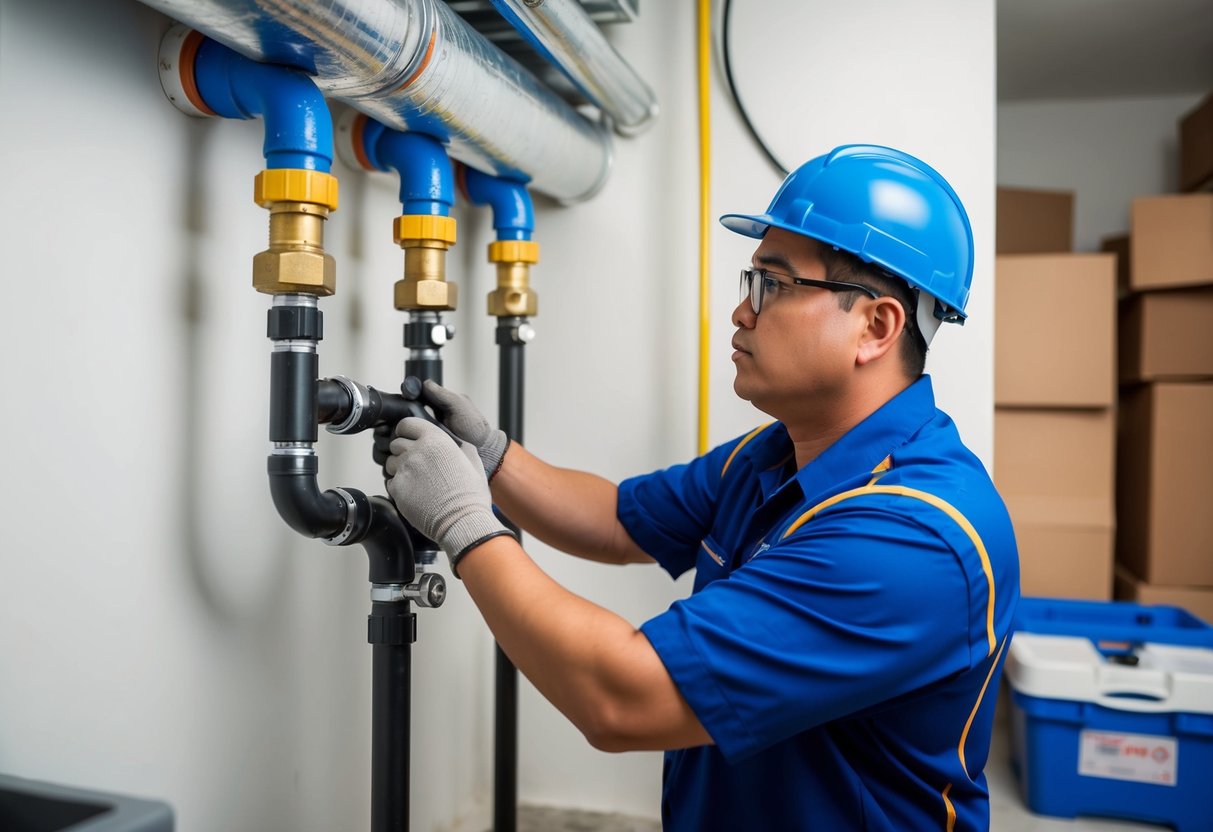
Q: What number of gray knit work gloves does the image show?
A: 2